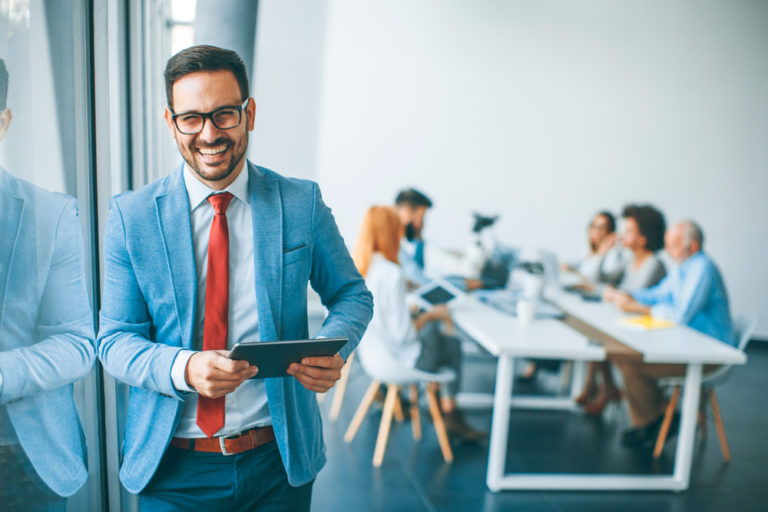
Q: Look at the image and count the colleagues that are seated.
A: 5